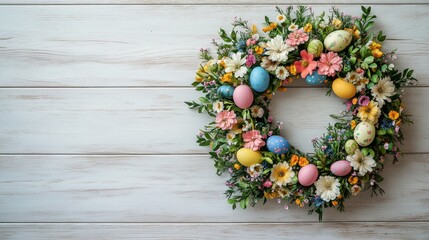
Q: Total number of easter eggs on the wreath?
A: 13